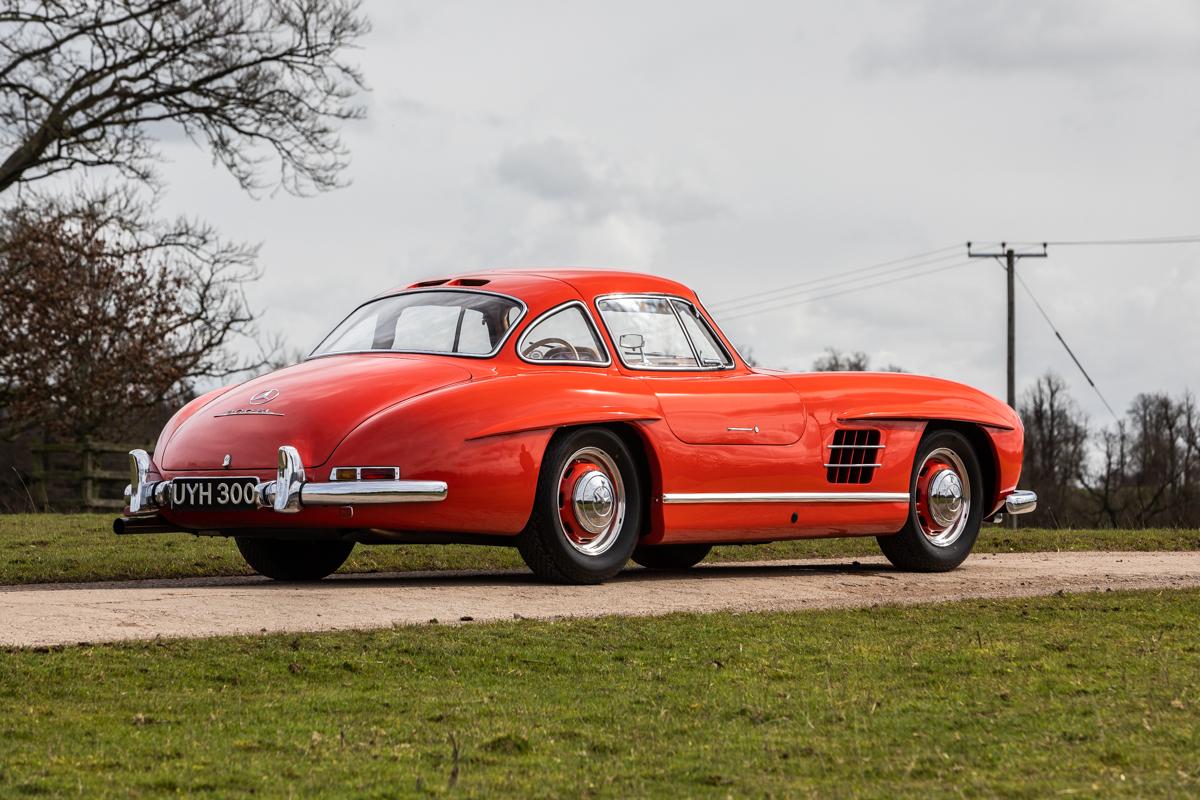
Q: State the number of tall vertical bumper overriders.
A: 2